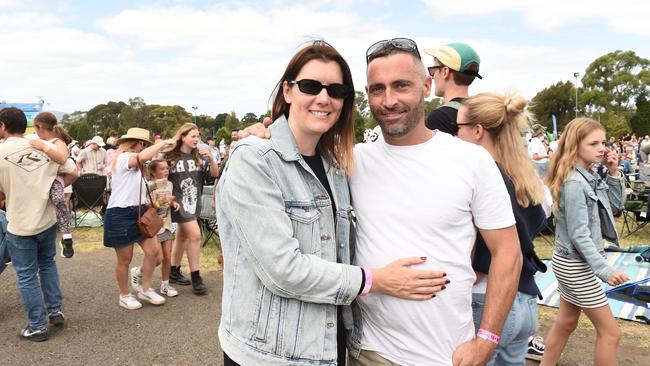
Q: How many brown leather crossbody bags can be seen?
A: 1